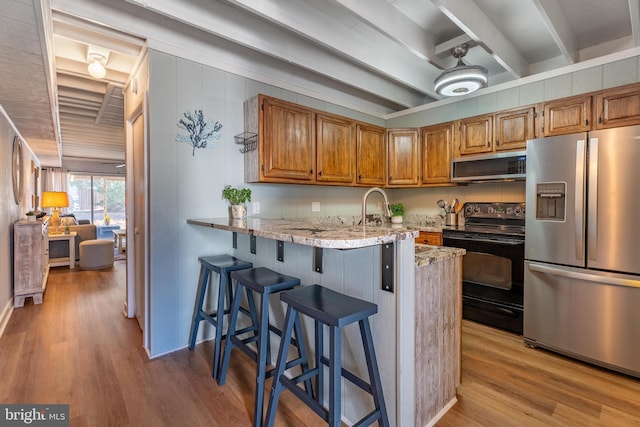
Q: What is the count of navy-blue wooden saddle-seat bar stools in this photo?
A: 3